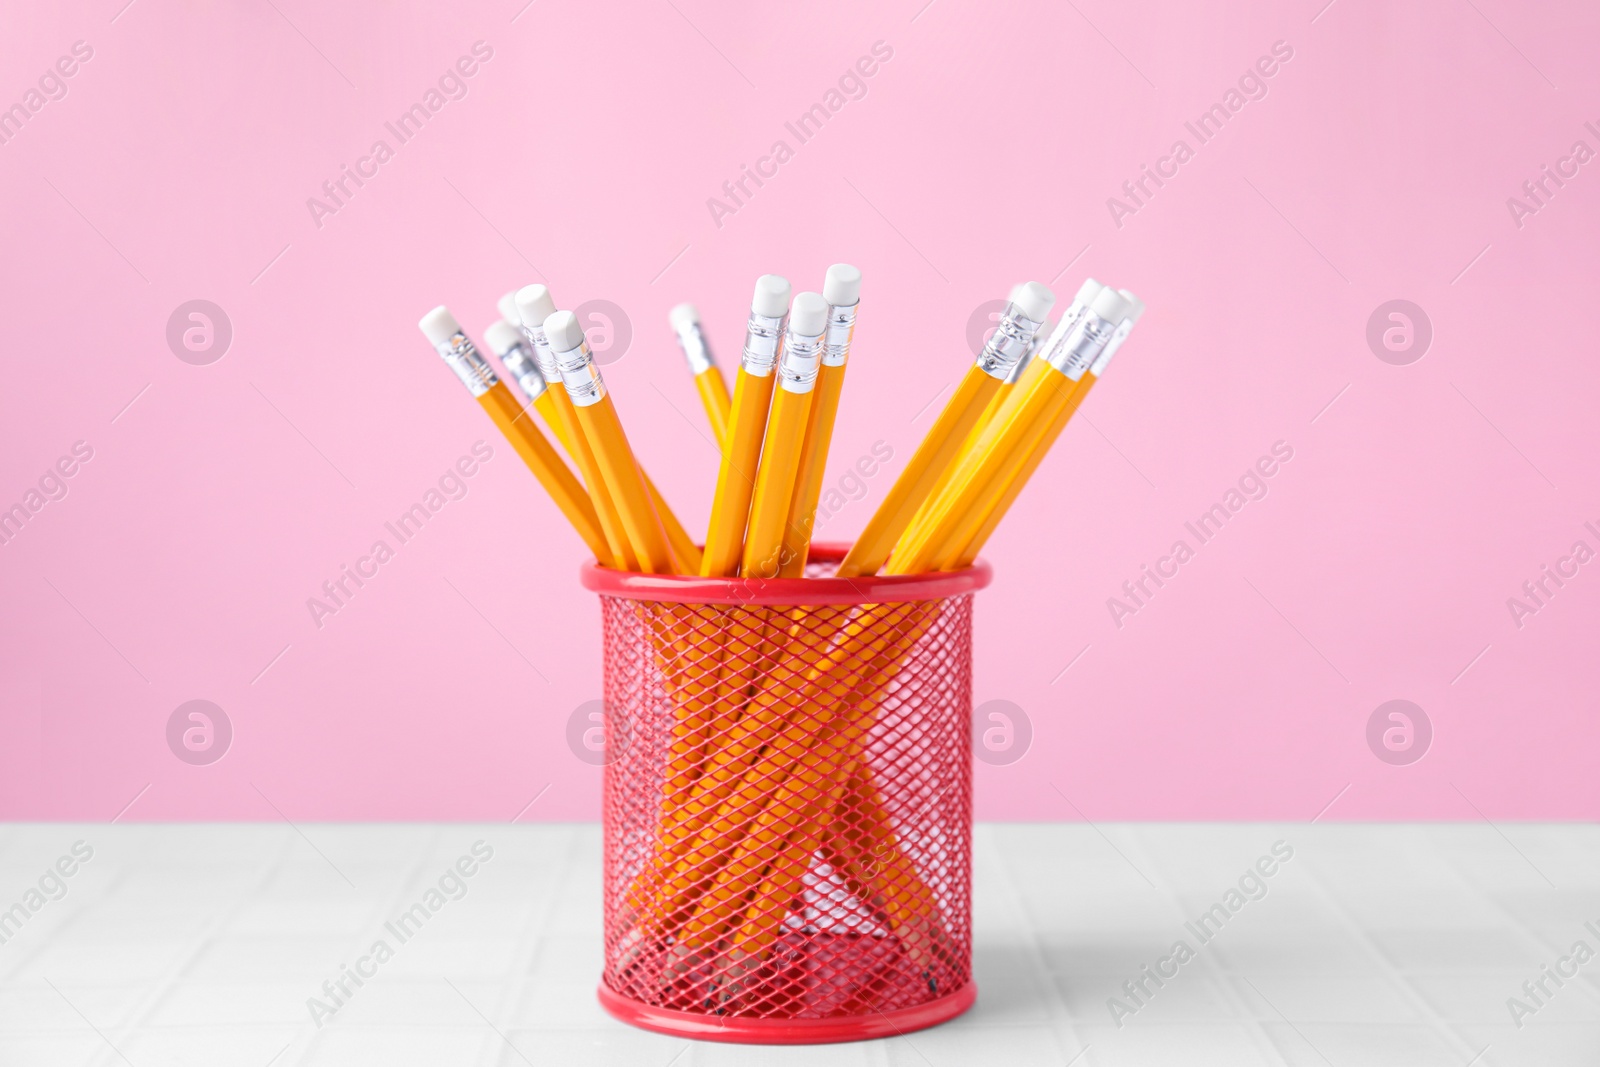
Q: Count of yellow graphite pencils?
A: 15